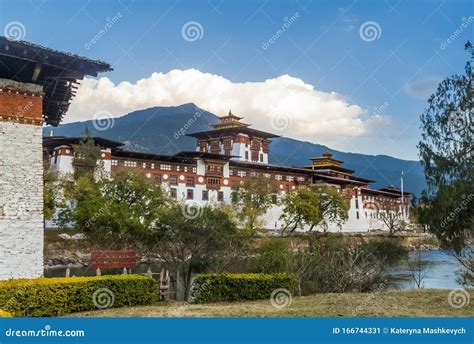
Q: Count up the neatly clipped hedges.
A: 2